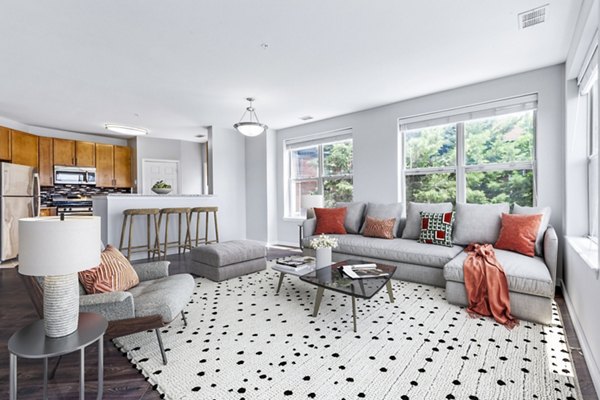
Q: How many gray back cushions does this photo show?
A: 5